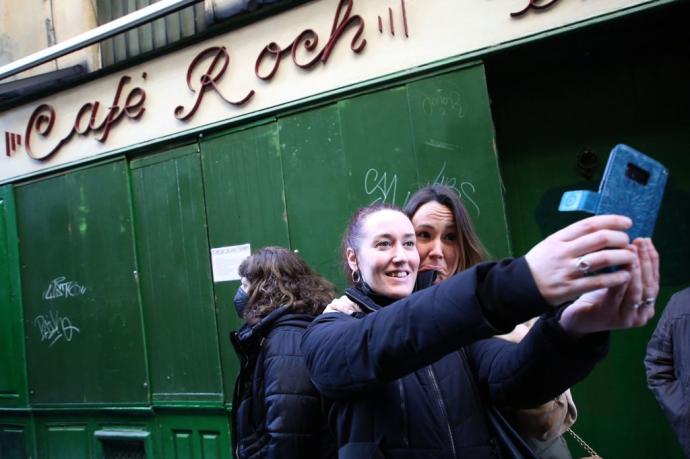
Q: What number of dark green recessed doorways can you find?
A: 1